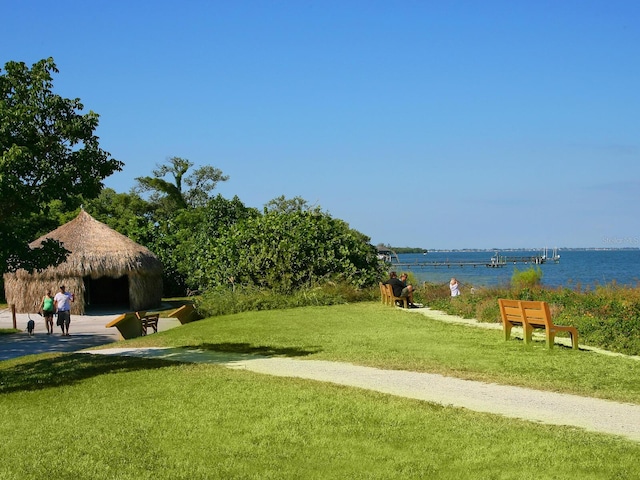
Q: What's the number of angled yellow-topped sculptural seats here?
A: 2